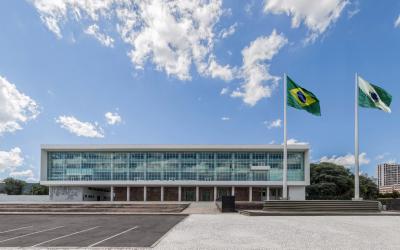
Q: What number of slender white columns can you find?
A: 10